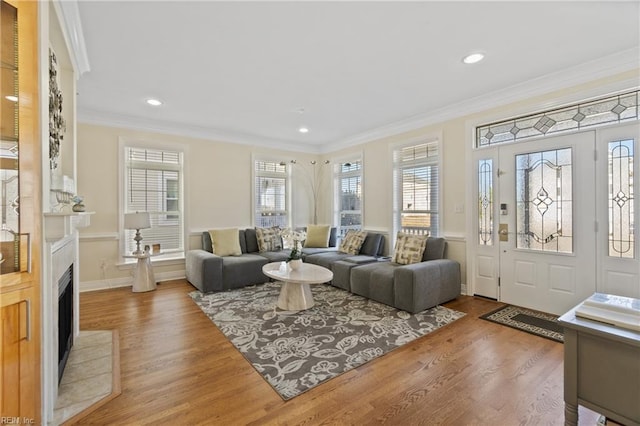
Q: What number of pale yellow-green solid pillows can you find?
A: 2